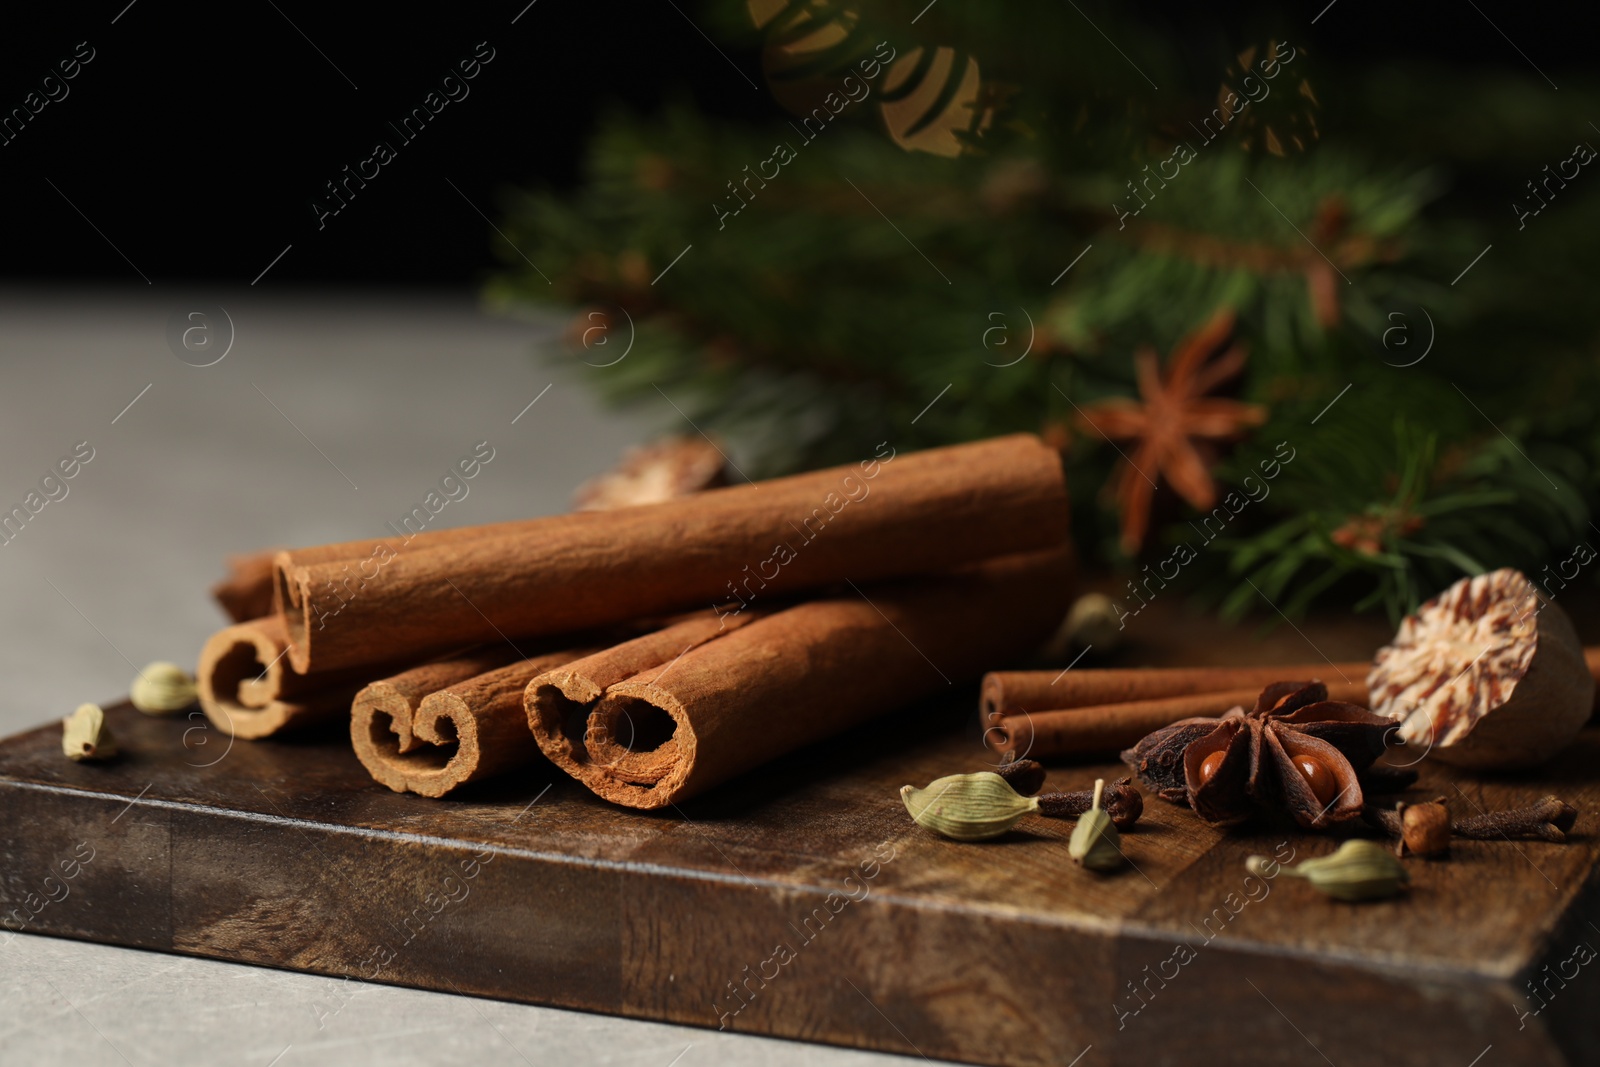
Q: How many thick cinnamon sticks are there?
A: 4